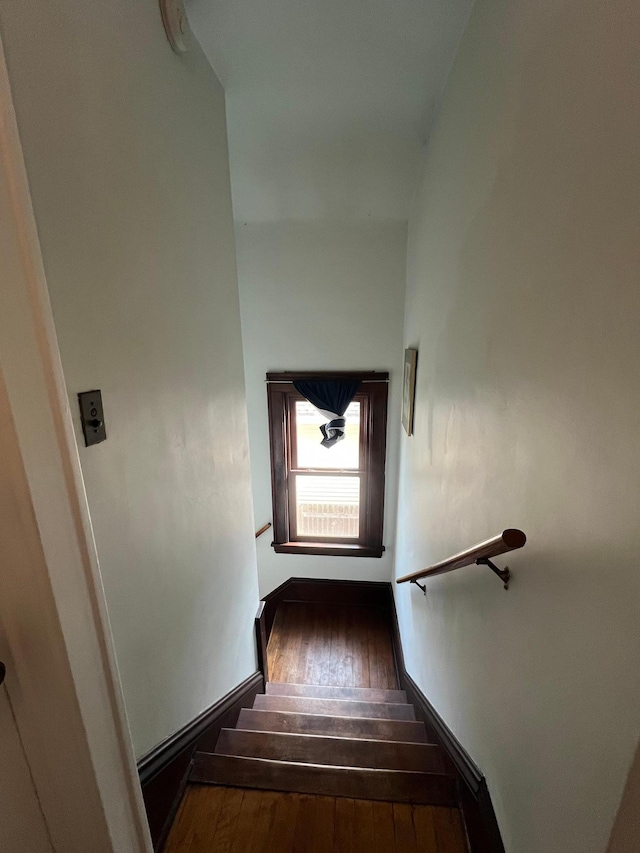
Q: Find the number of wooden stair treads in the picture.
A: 5